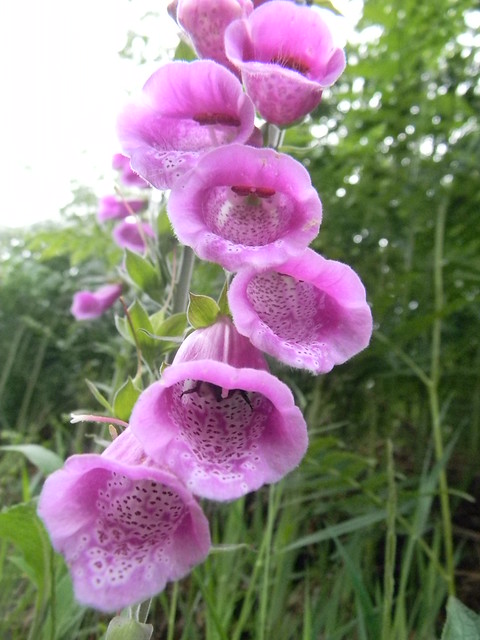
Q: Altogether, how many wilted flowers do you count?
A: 0